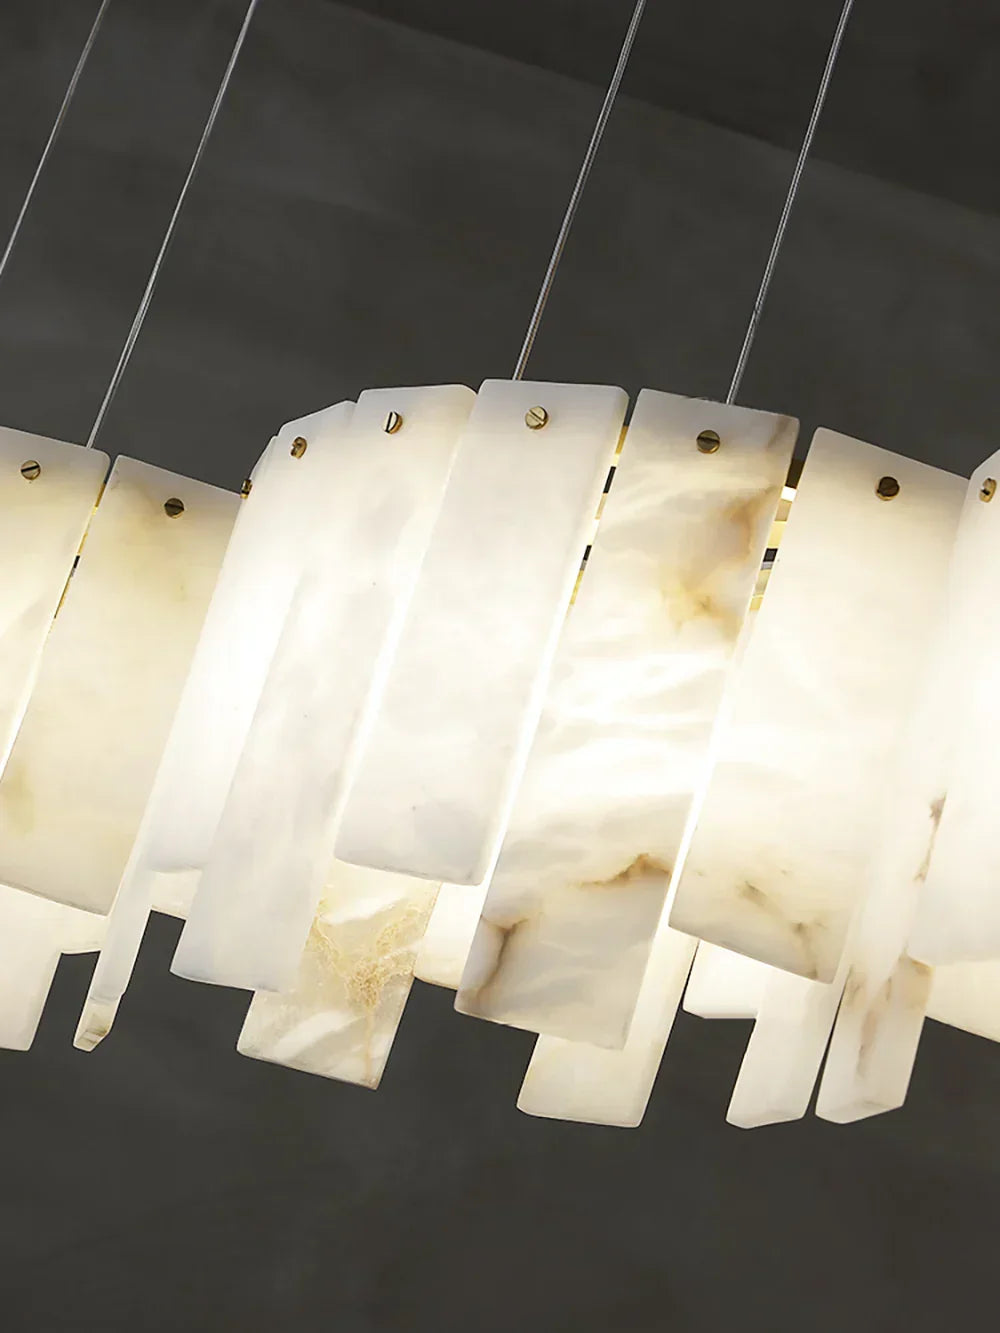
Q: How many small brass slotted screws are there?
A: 9